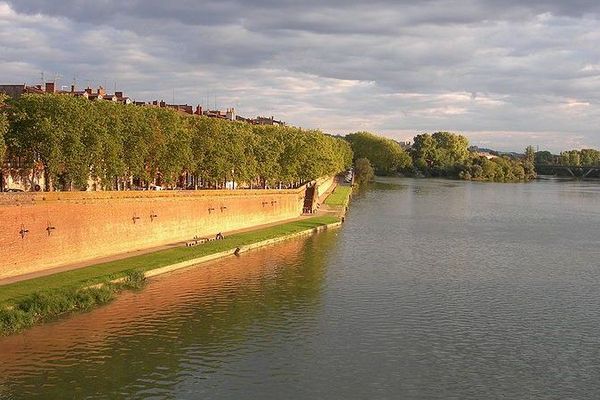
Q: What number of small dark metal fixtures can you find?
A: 8